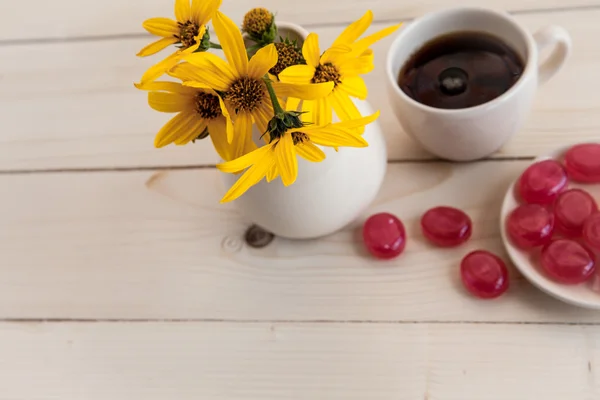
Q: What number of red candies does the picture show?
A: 9